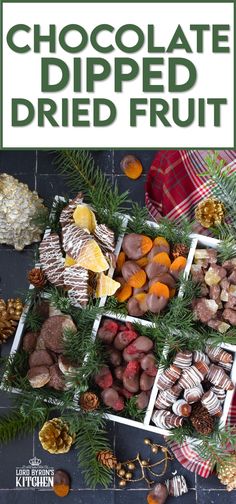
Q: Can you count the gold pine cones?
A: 4